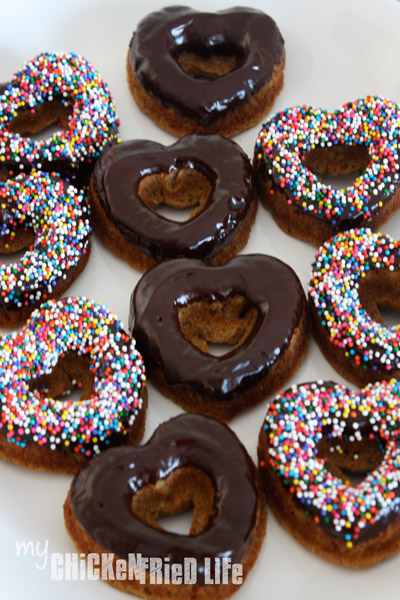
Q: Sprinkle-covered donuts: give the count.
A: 6